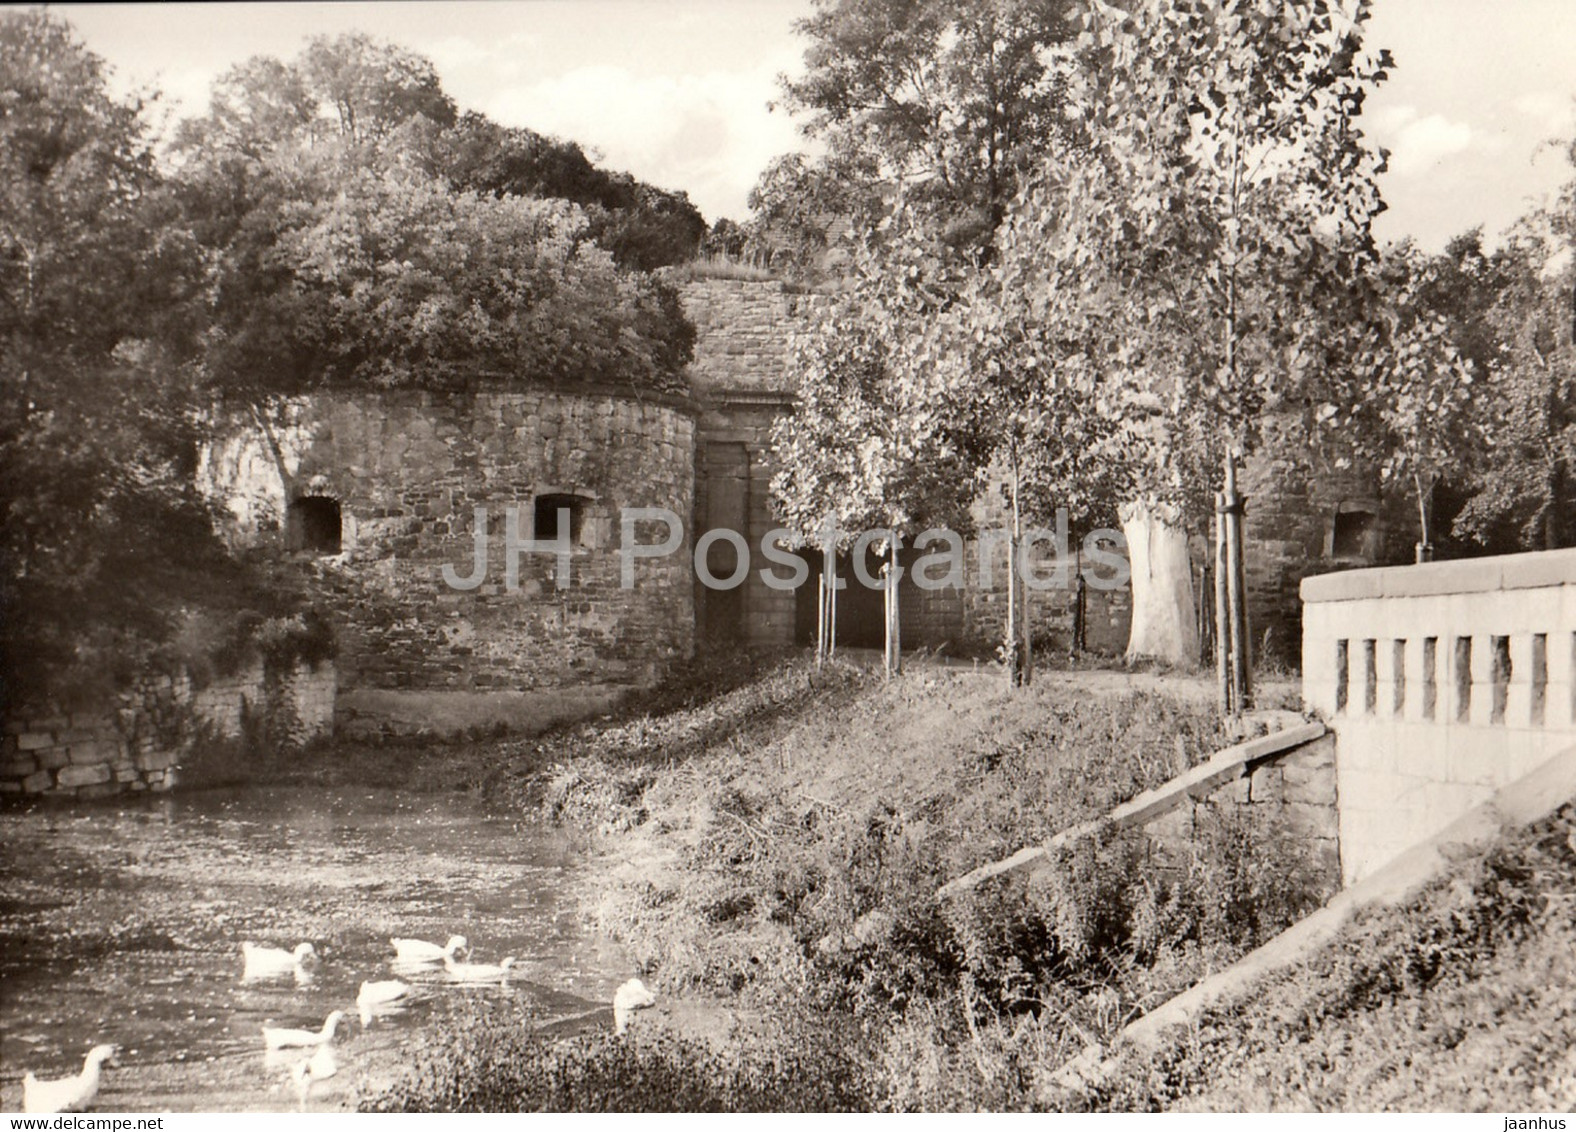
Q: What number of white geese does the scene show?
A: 8